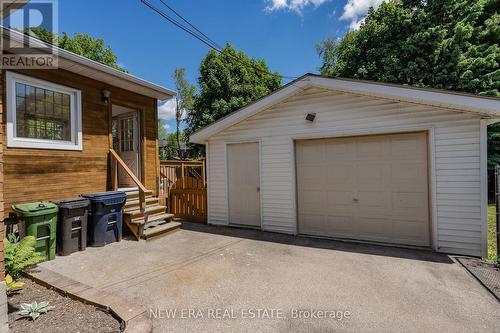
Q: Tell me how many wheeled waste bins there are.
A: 3